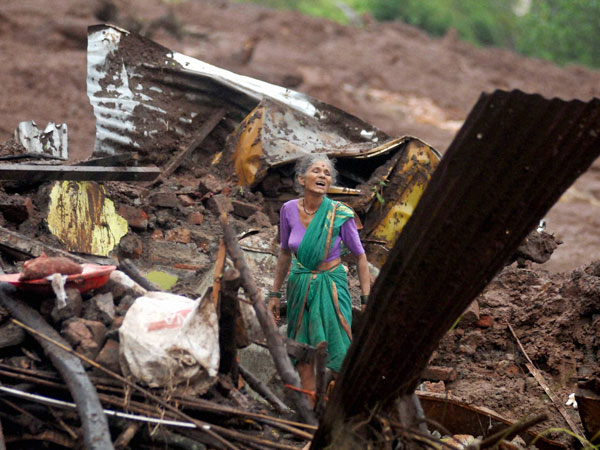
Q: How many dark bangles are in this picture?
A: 2